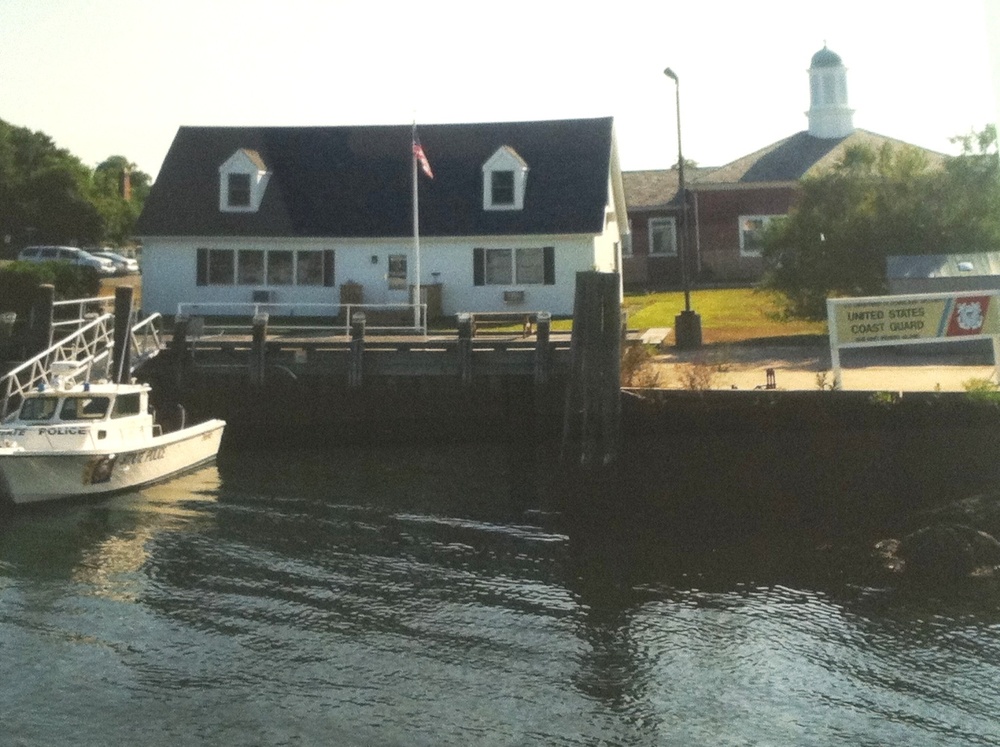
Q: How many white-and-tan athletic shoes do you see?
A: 0